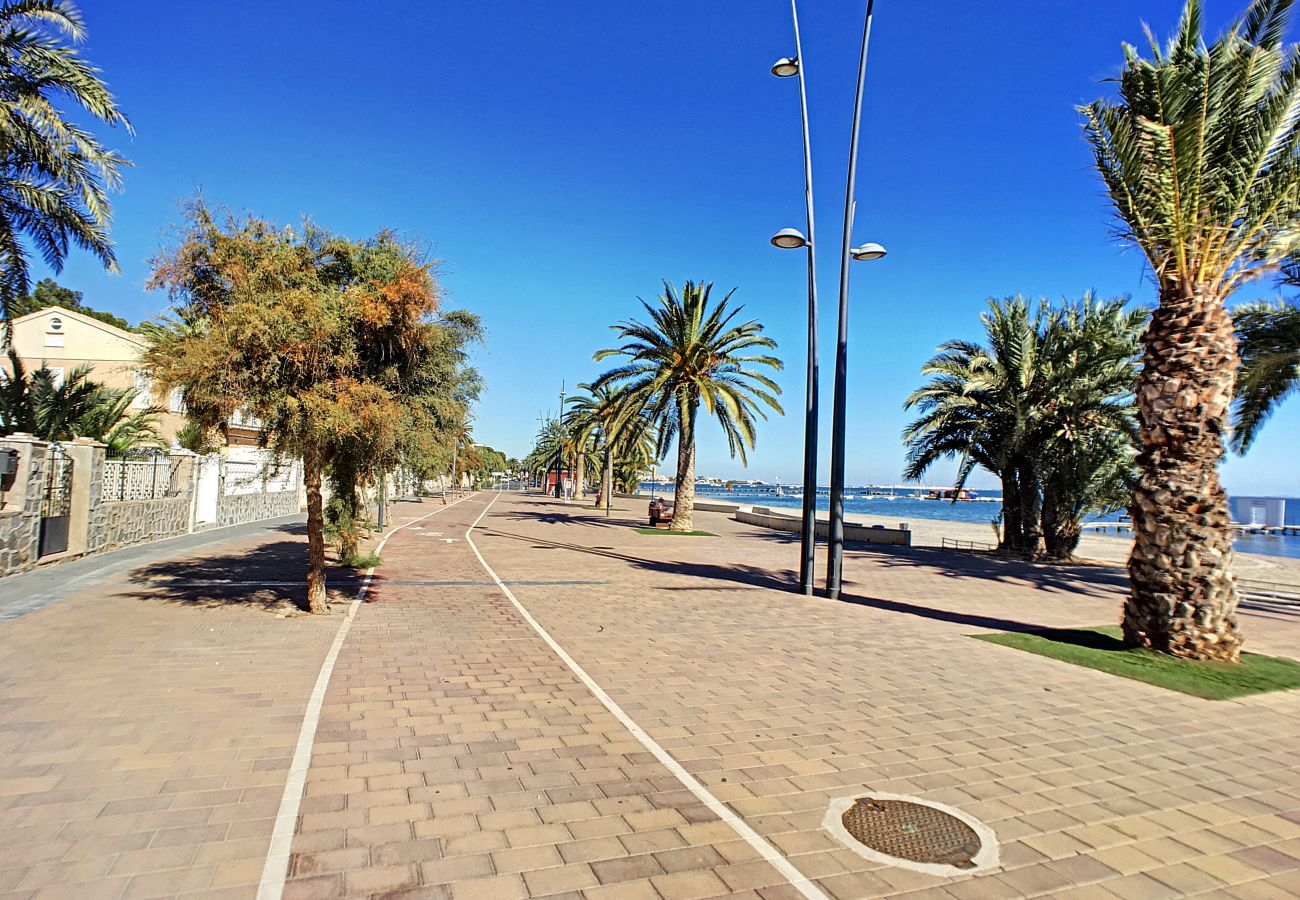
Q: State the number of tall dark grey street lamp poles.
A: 2